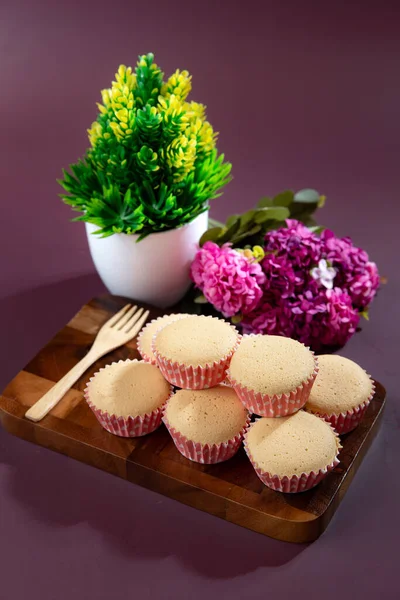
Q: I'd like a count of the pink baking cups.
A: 7